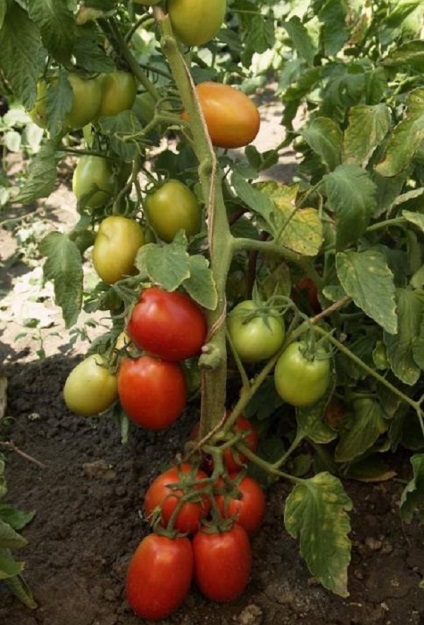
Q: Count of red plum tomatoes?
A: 7